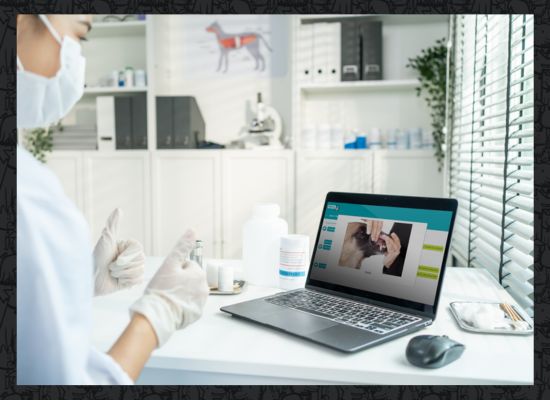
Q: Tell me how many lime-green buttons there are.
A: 3